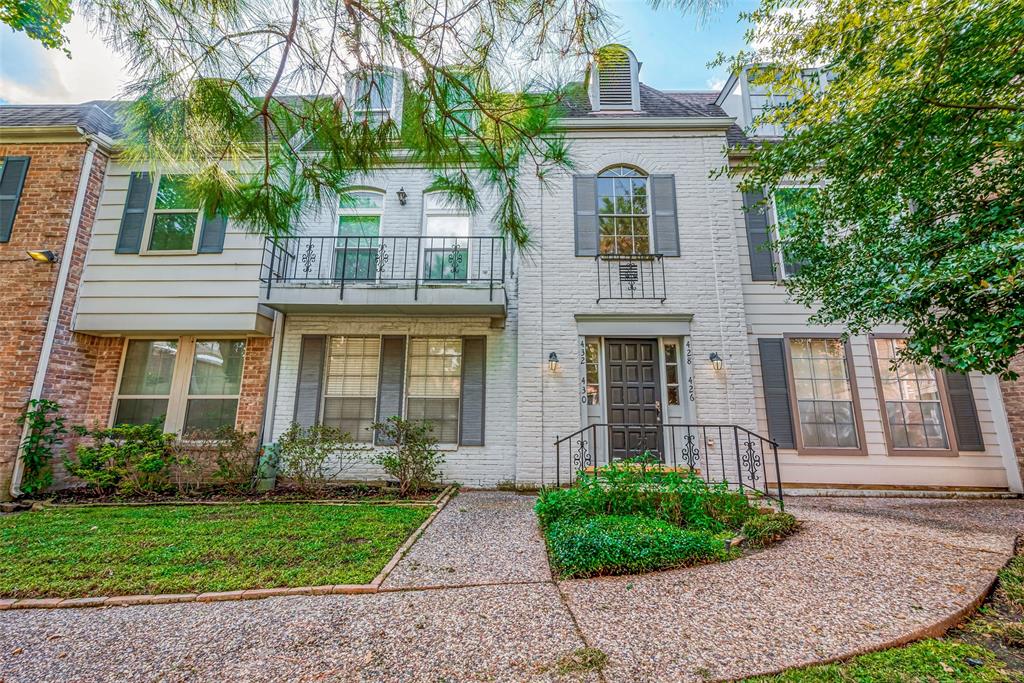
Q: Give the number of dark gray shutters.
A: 11